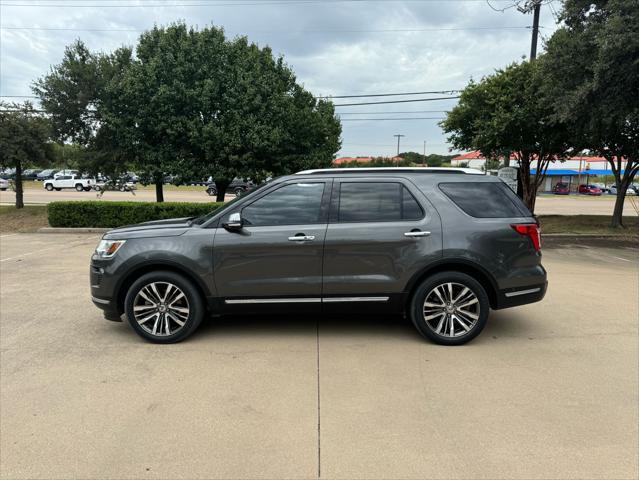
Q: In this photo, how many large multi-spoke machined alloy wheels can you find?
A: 2